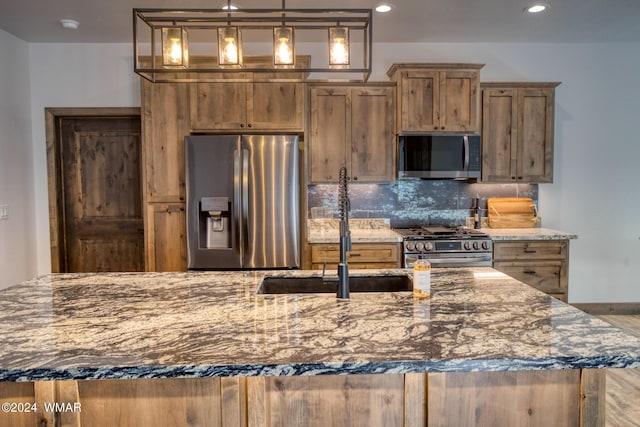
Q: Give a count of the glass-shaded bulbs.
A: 4